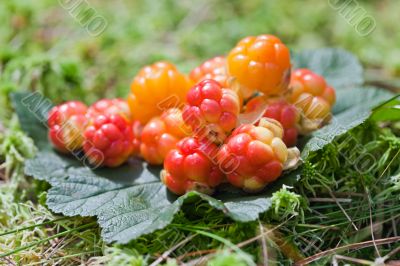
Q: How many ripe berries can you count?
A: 2